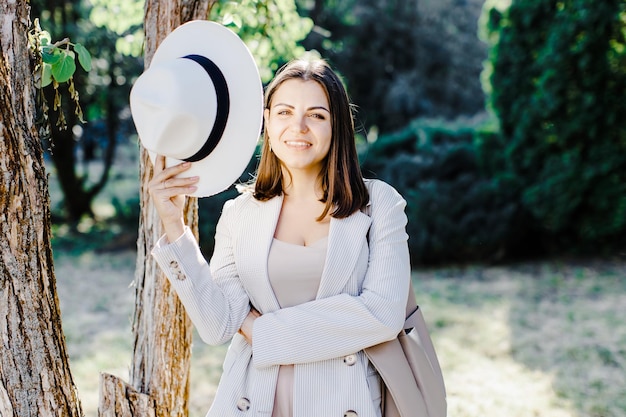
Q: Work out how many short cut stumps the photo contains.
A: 1